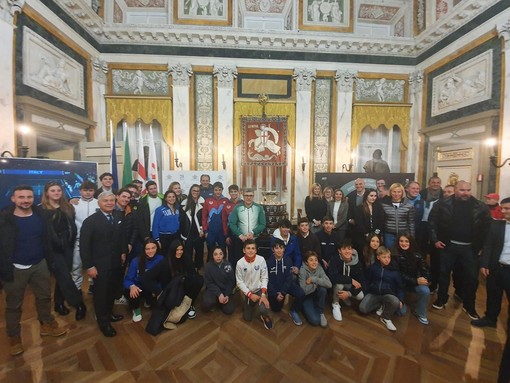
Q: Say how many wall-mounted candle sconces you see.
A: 6